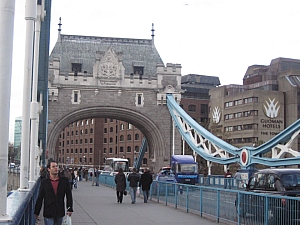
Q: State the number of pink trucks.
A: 0